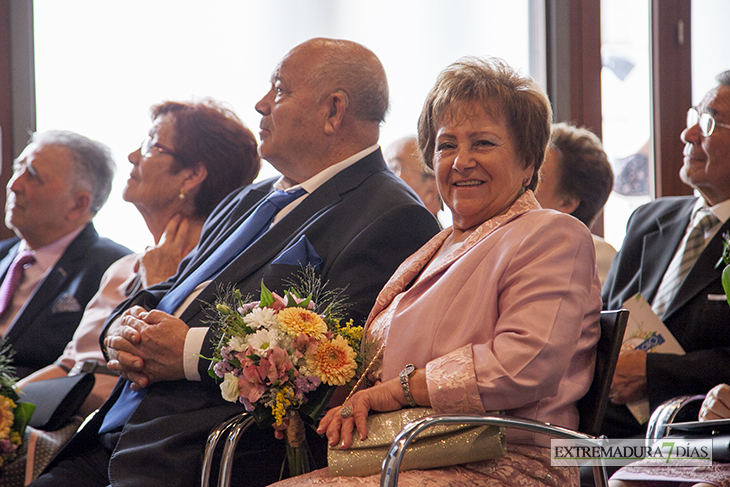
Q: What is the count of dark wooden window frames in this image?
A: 3